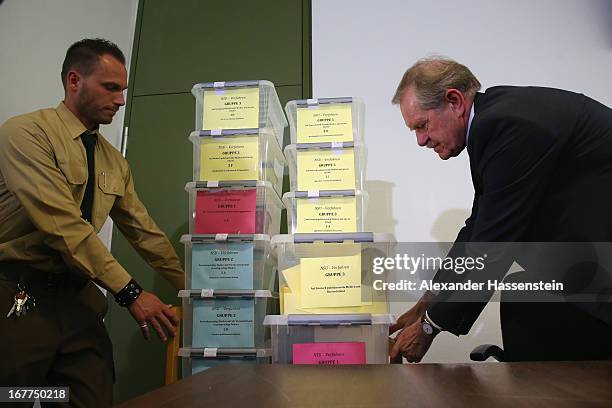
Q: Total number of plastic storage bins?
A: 11